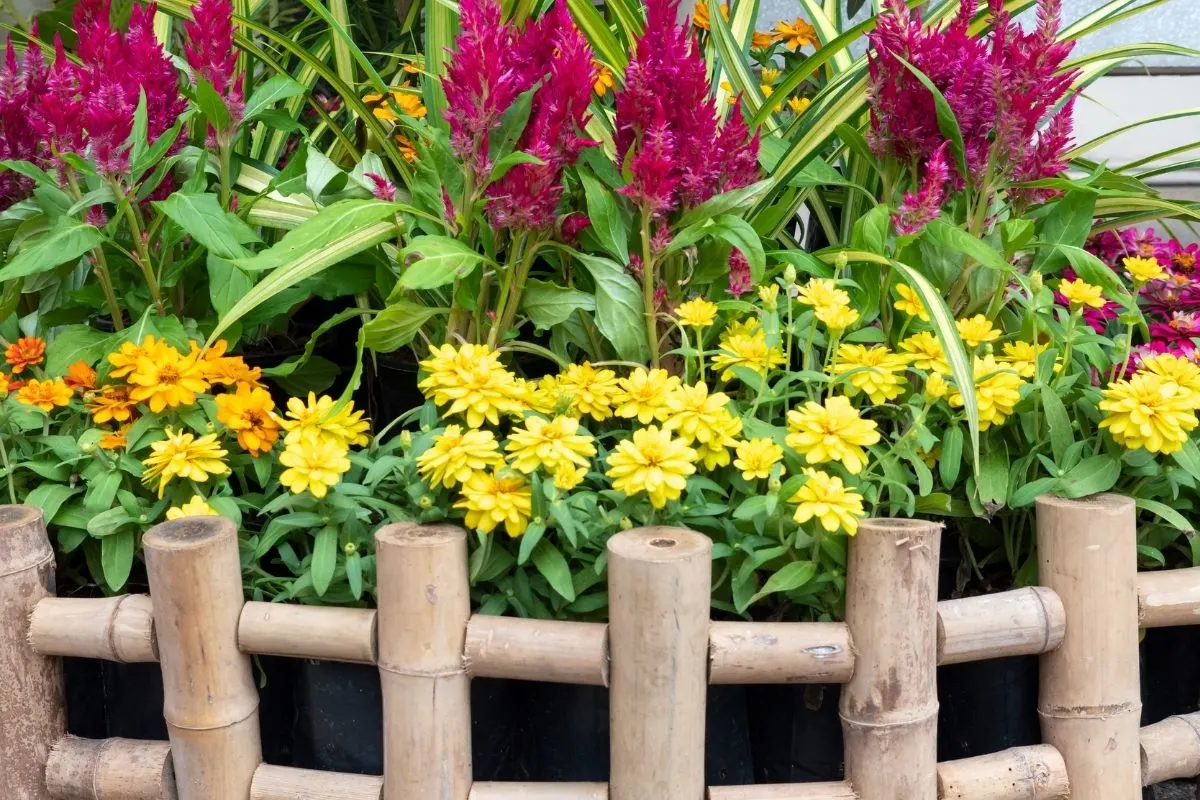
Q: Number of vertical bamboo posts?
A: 6